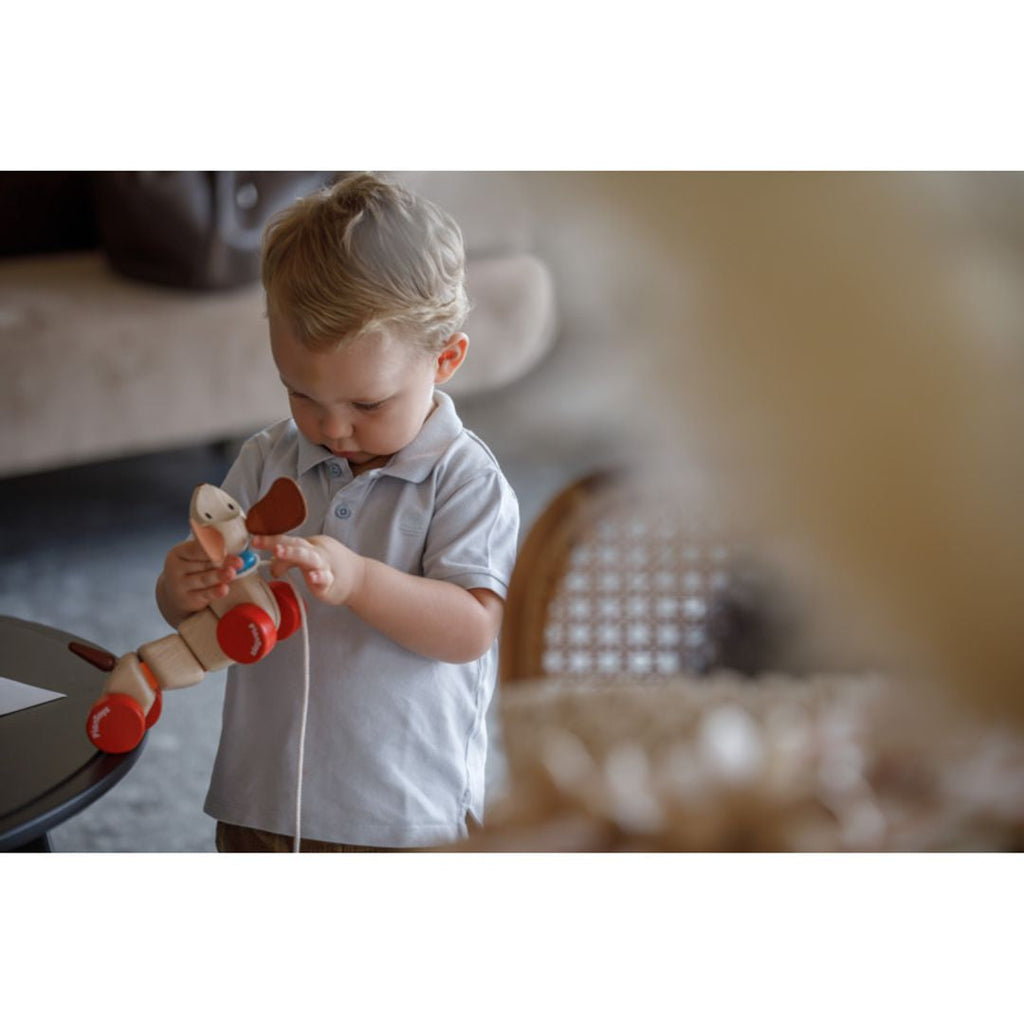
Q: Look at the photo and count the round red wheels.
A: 4